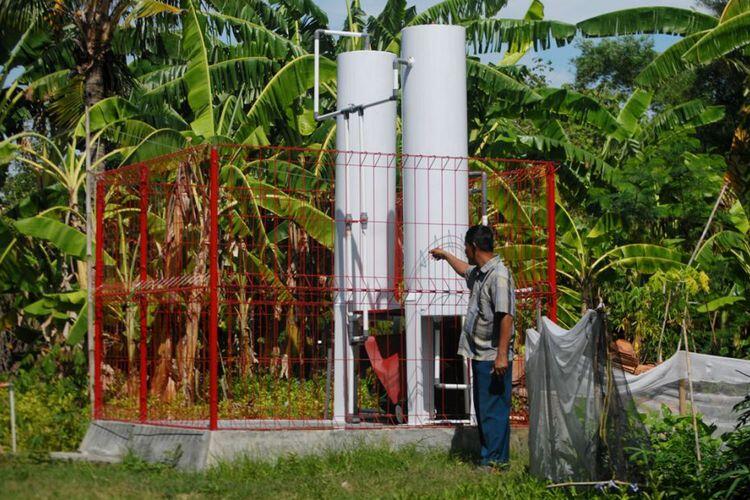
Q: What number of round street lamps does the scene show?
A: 0